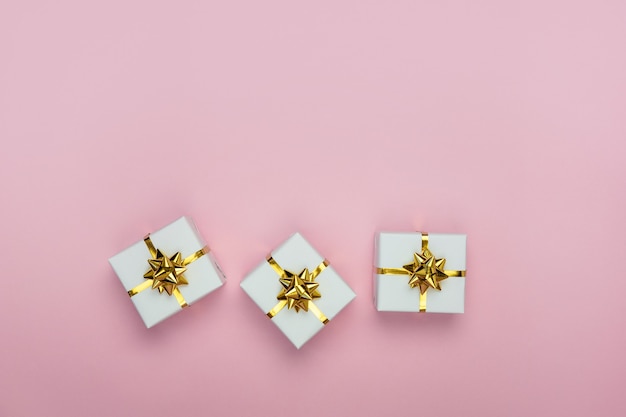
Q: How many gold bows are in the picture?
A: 3